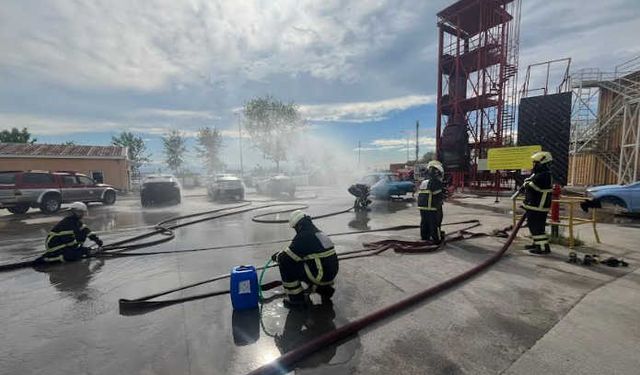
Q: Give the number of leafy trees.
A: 5